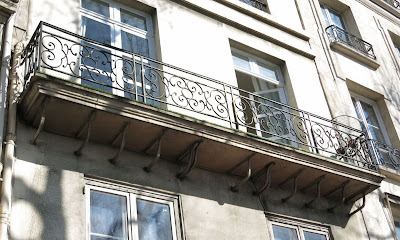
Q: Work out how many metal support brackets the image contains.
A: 11